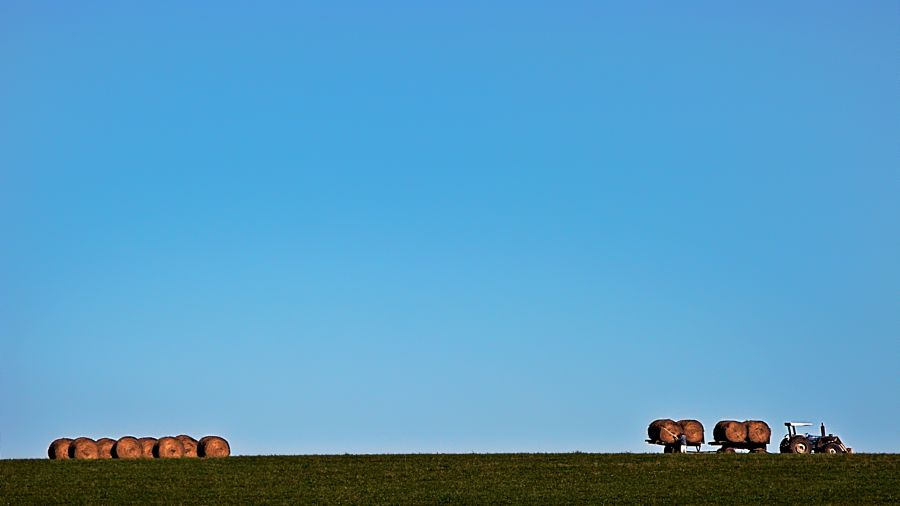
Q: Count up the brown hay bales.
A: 12